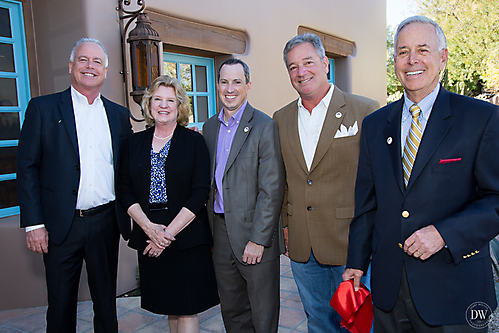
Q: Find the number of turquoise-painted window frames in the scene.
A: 3